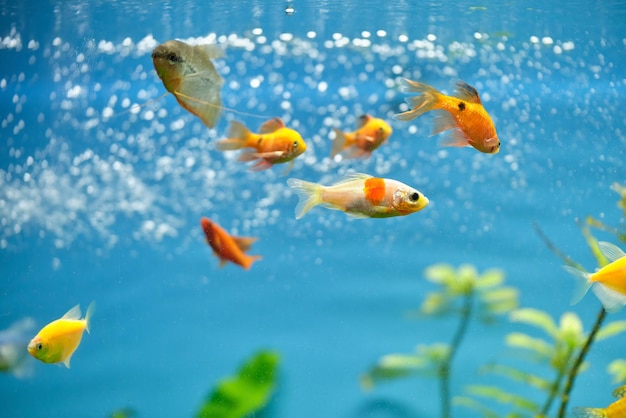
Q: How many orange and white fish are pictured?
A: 1